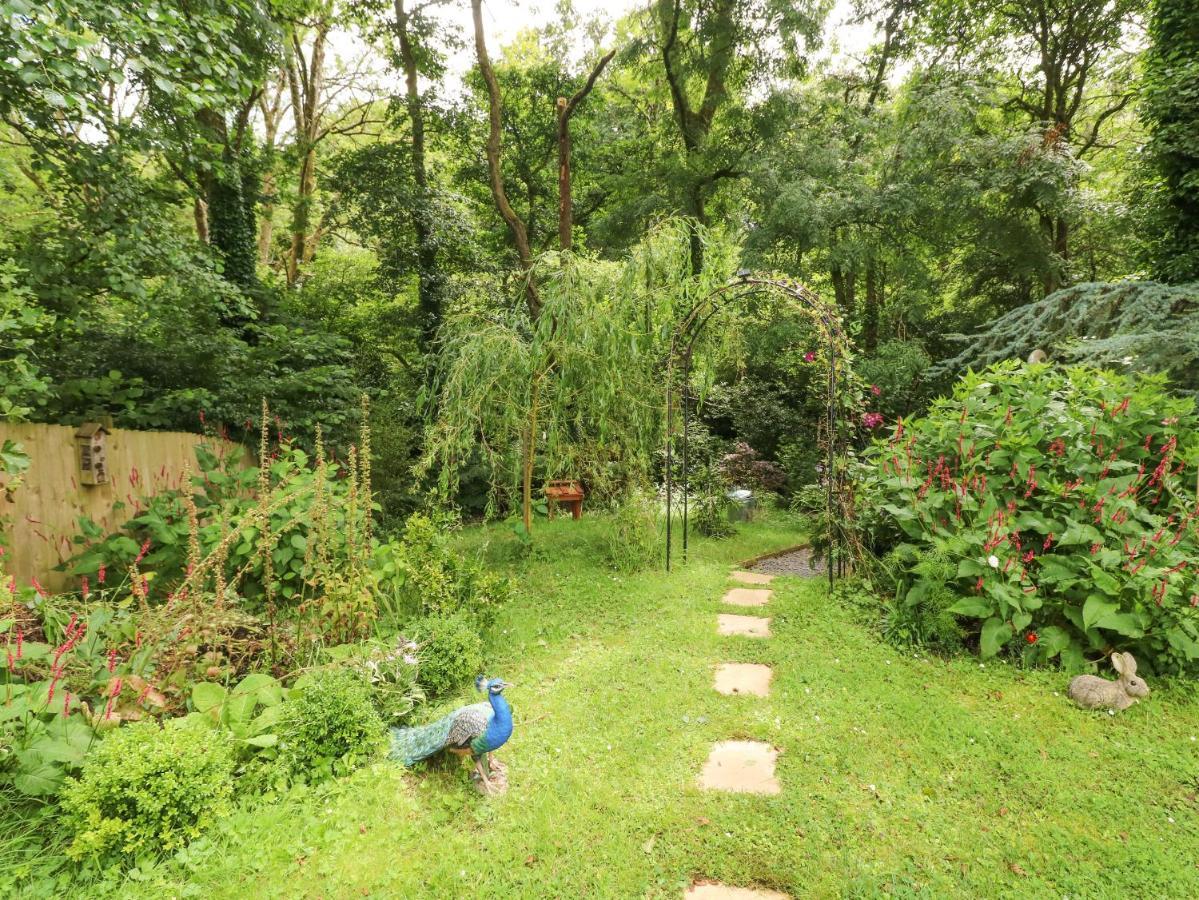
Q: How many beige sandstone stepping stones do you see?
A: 6